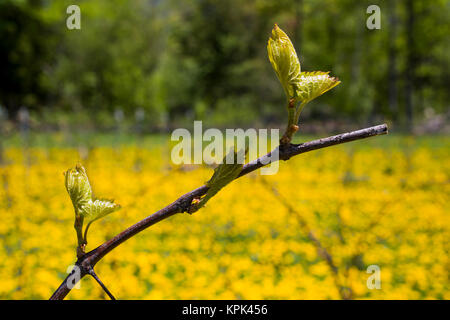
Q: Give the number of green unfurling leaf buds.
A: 3